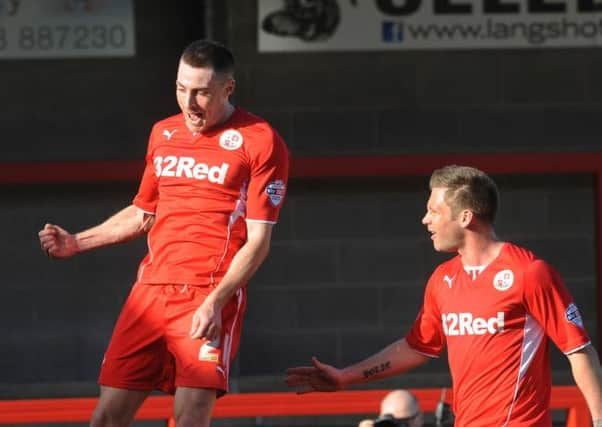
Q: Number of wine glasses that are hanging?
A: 0